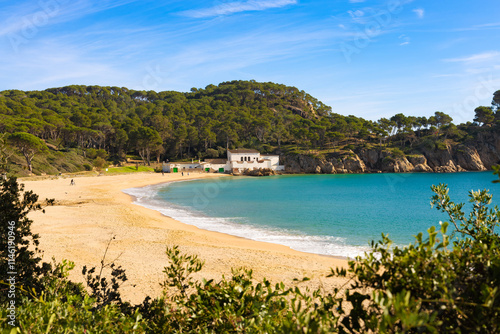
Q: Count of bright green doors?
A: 3